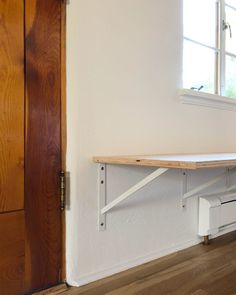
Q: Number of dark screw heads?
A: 5